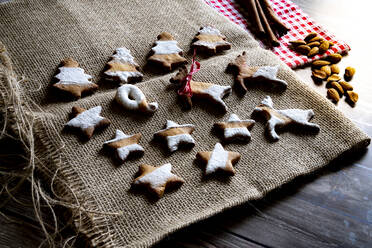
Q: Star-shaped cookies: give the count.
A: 6